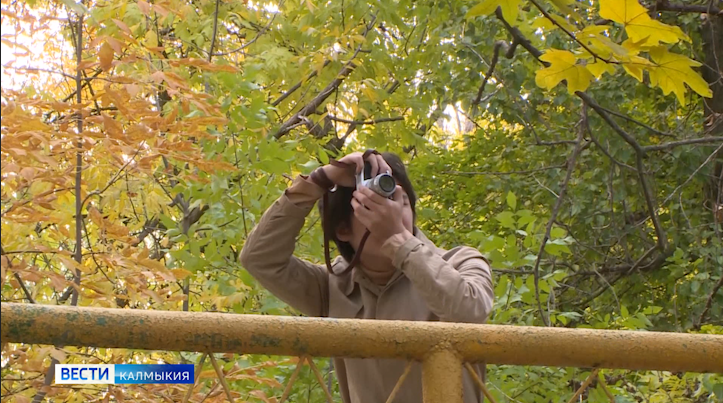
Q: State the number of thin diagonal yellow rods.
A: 8